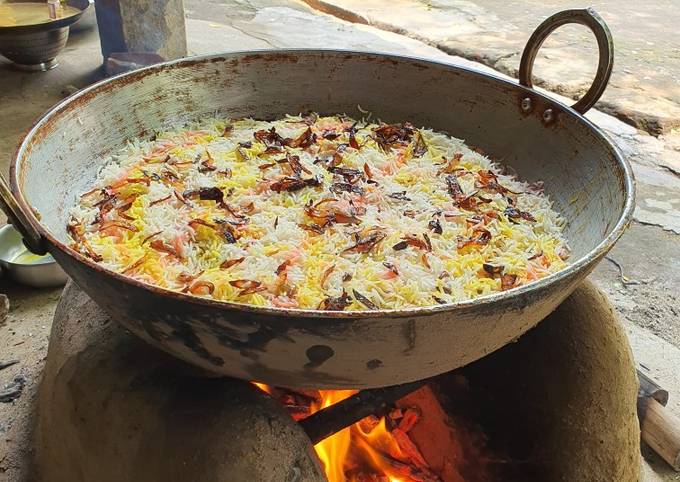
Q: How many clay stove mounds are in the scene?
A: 2